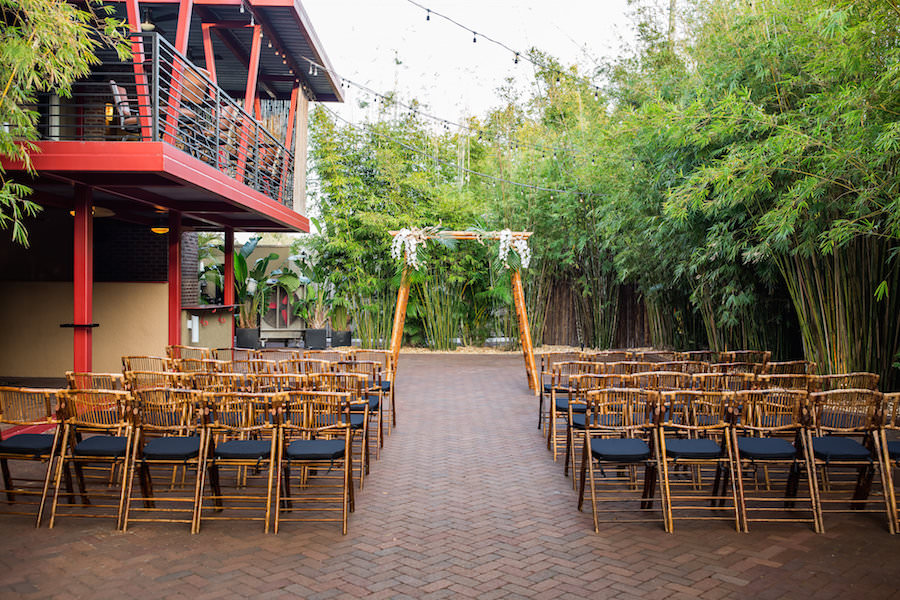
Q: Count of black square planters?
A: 3